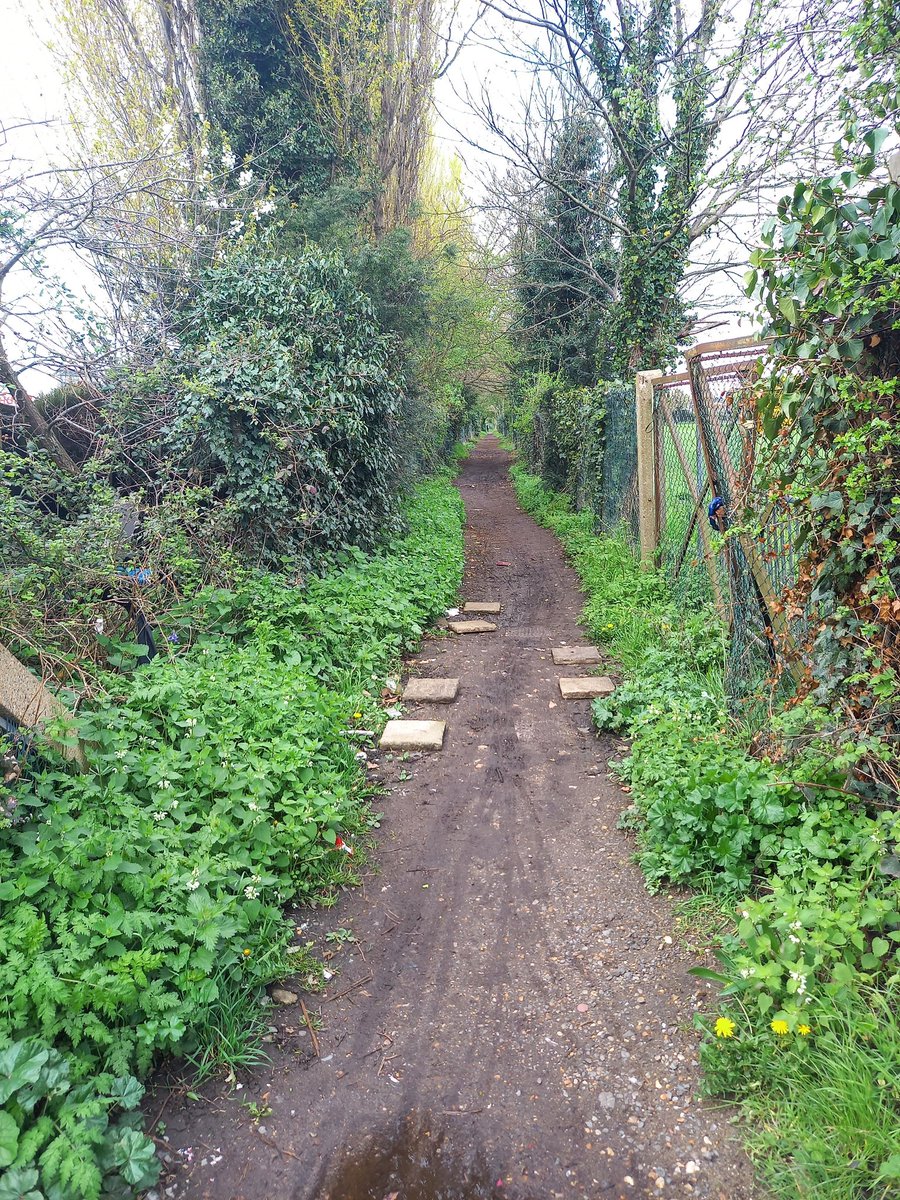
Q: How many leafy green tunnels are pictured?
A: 1